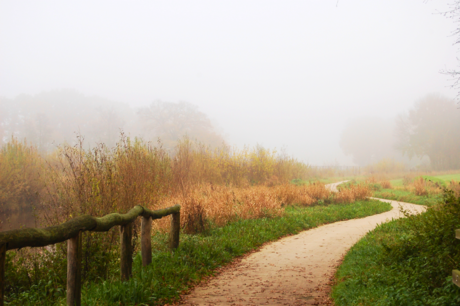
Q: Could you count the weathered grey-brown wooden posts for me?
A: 5